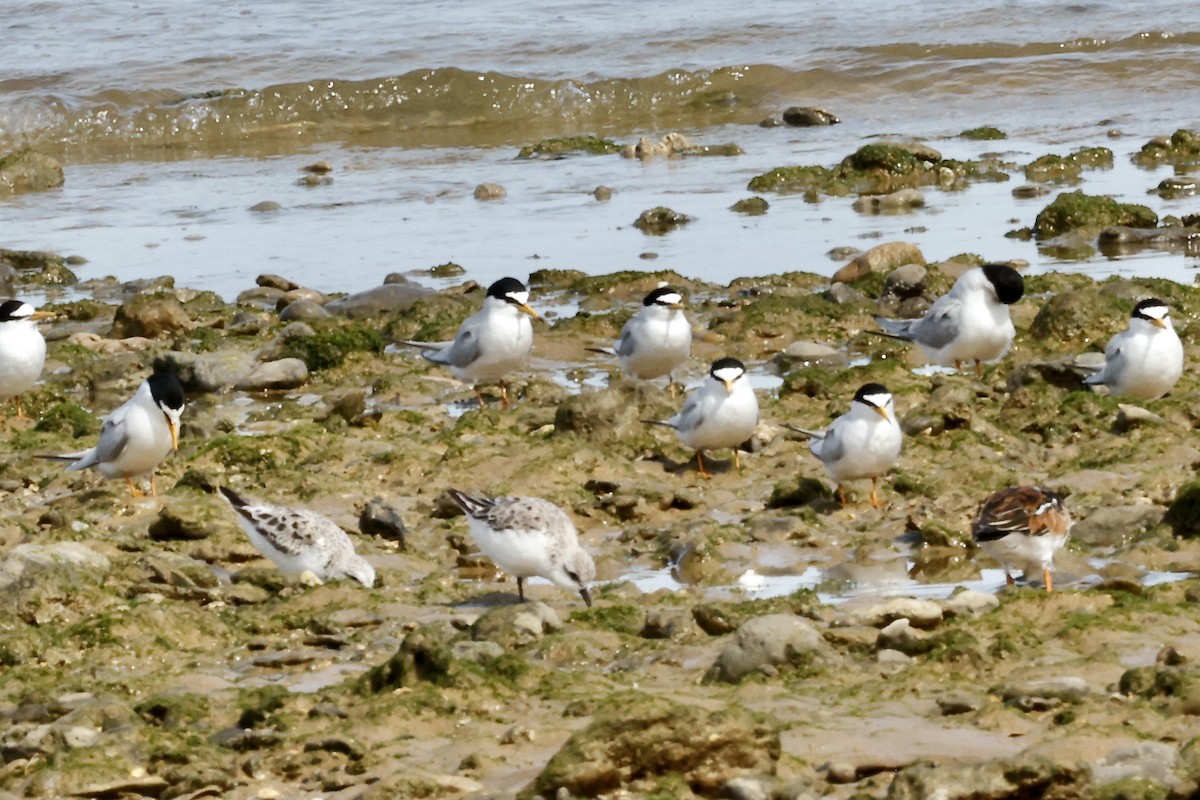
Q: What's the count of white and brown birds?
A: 3